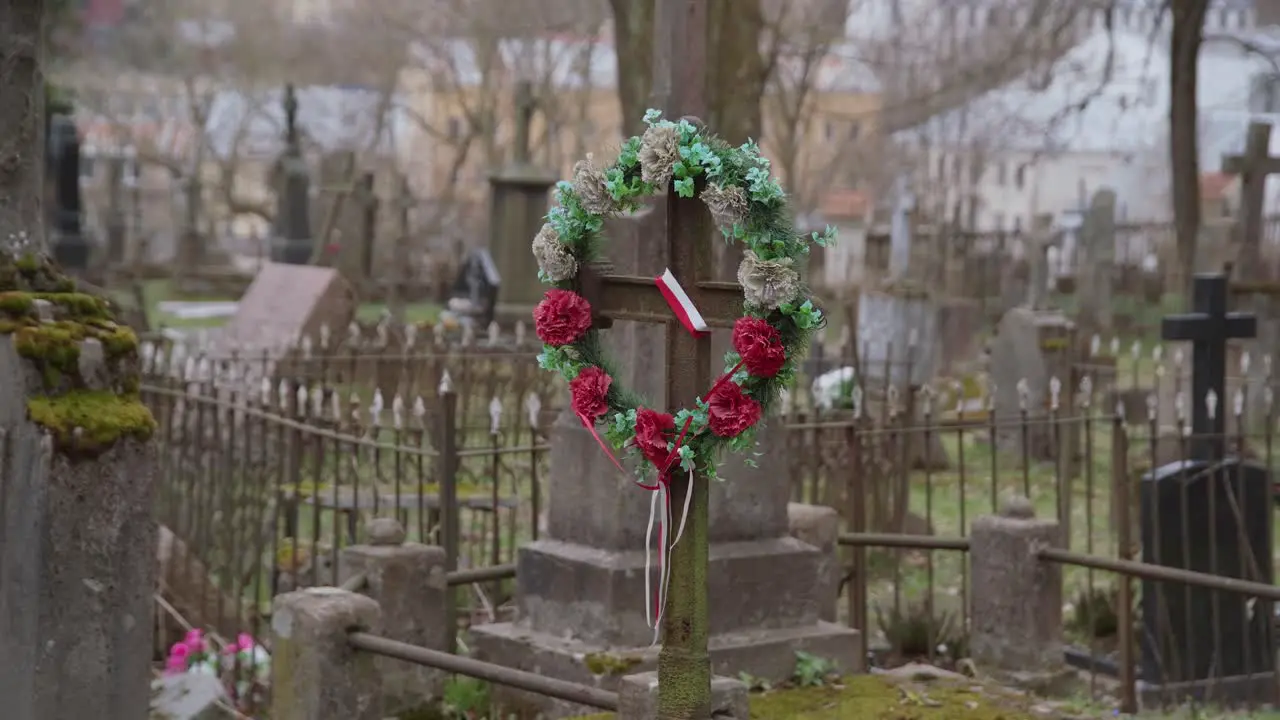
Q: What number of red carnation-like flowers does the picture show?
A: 5